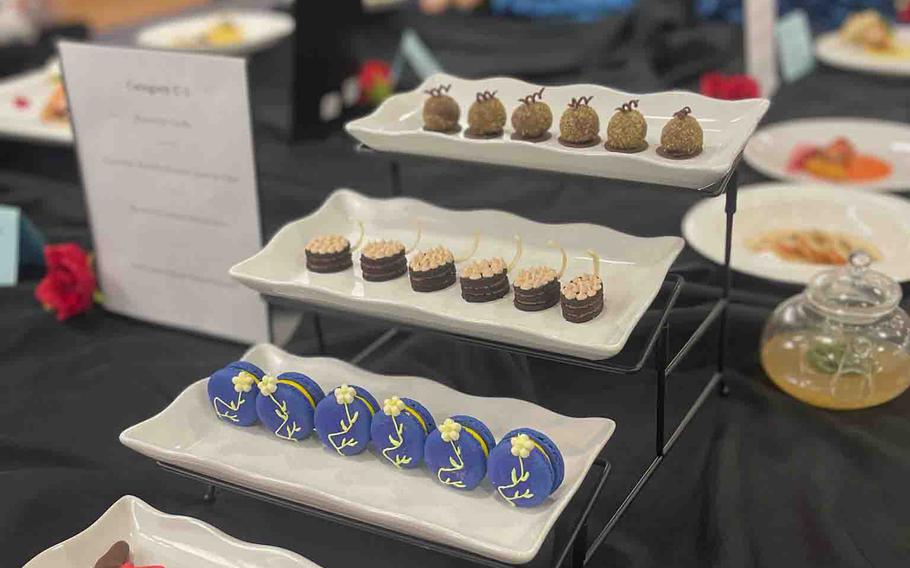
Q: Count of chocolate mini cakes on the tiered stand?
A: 6